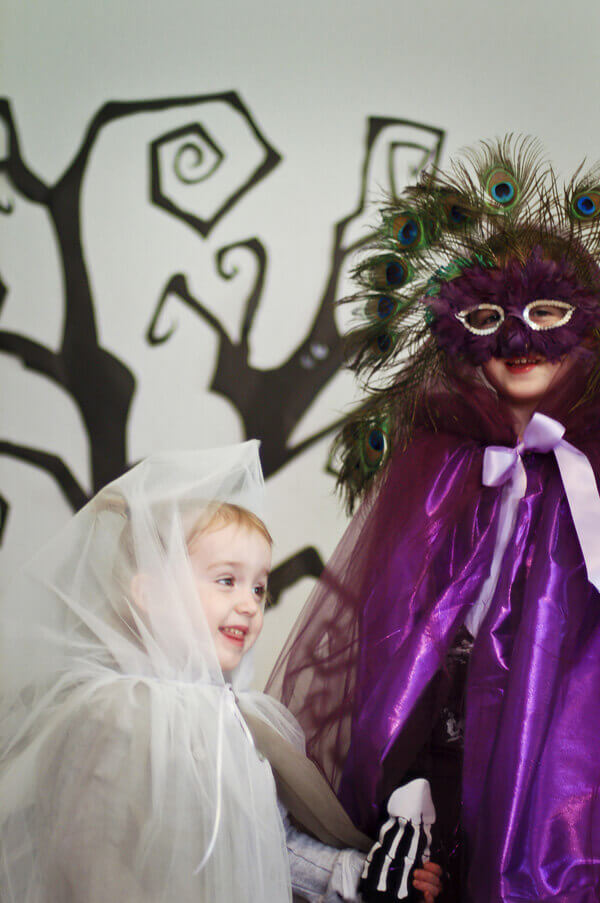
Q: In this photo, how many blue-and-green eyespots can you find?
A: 8